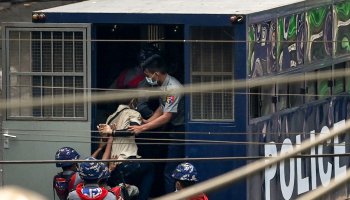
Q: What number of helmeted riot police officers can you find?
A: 3